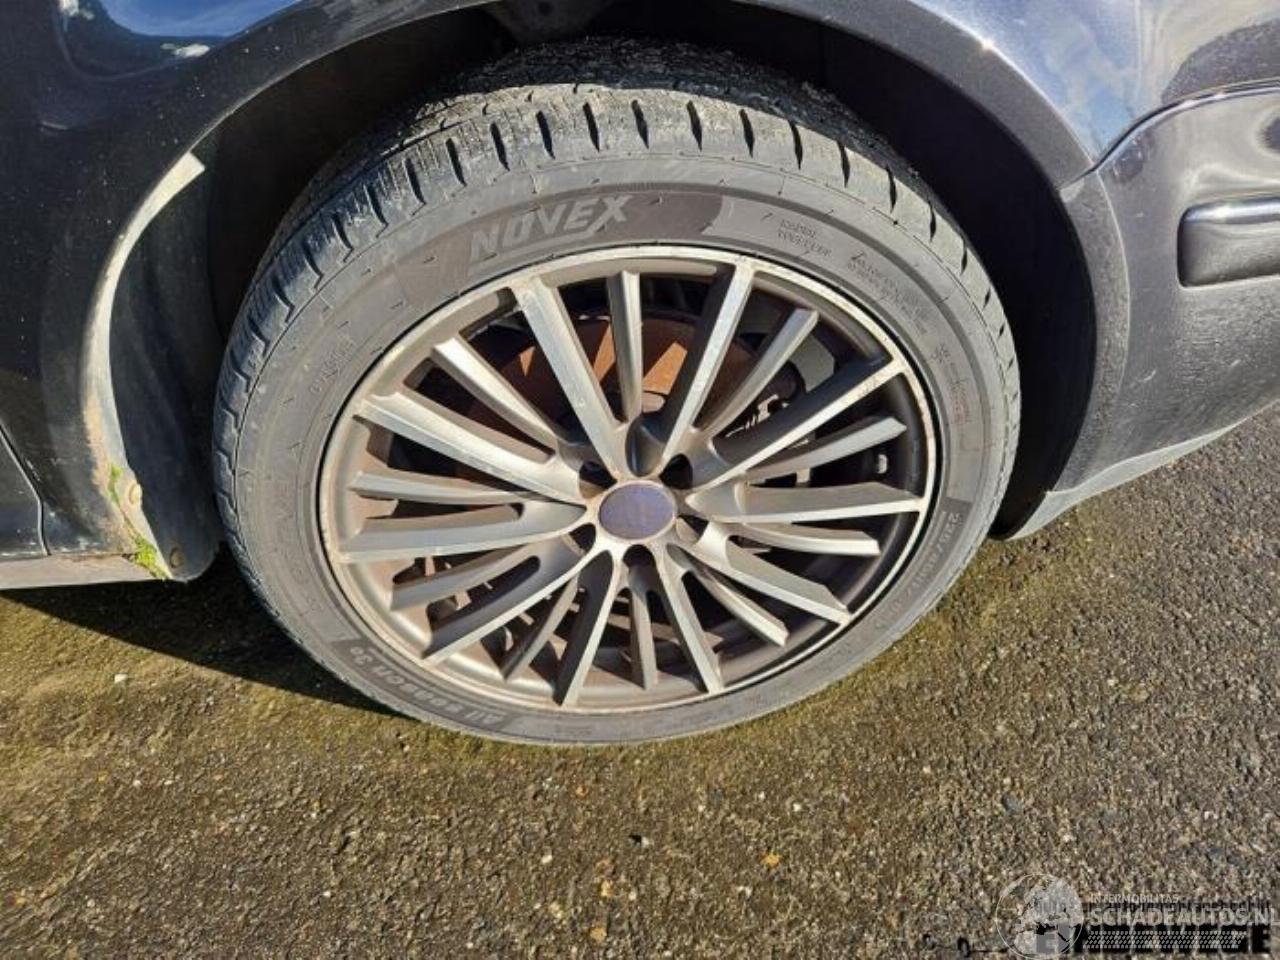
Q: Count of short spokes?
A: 10